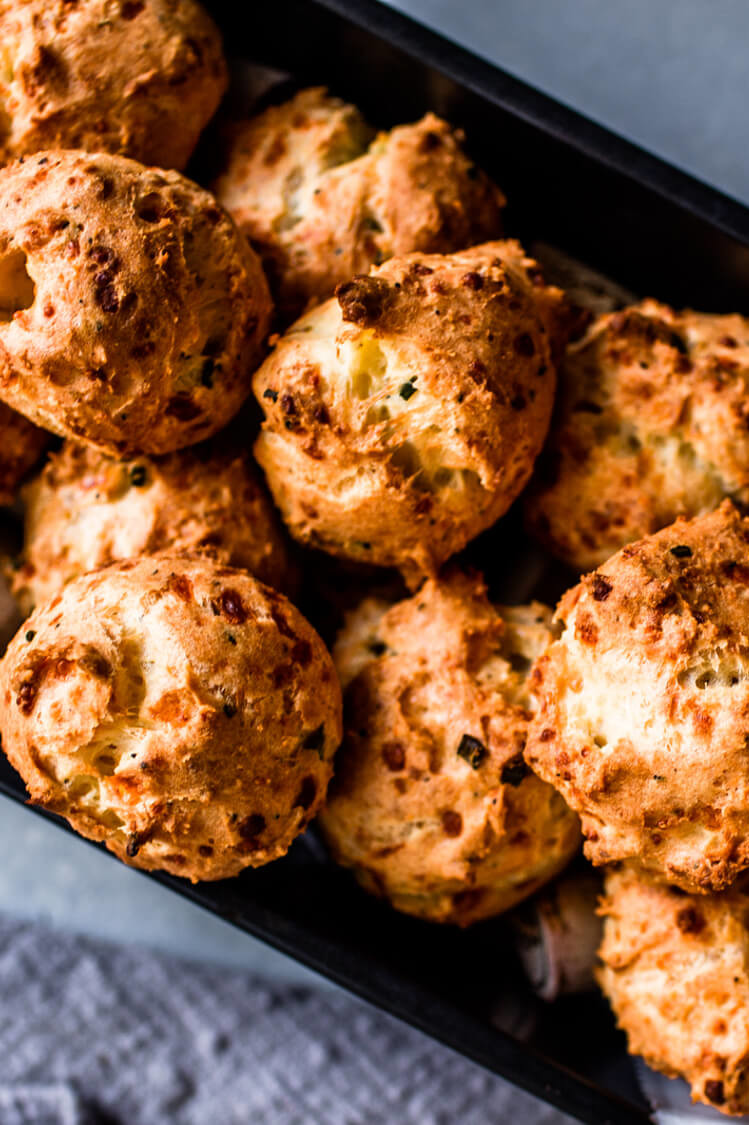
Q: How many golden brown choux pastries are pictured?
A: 11